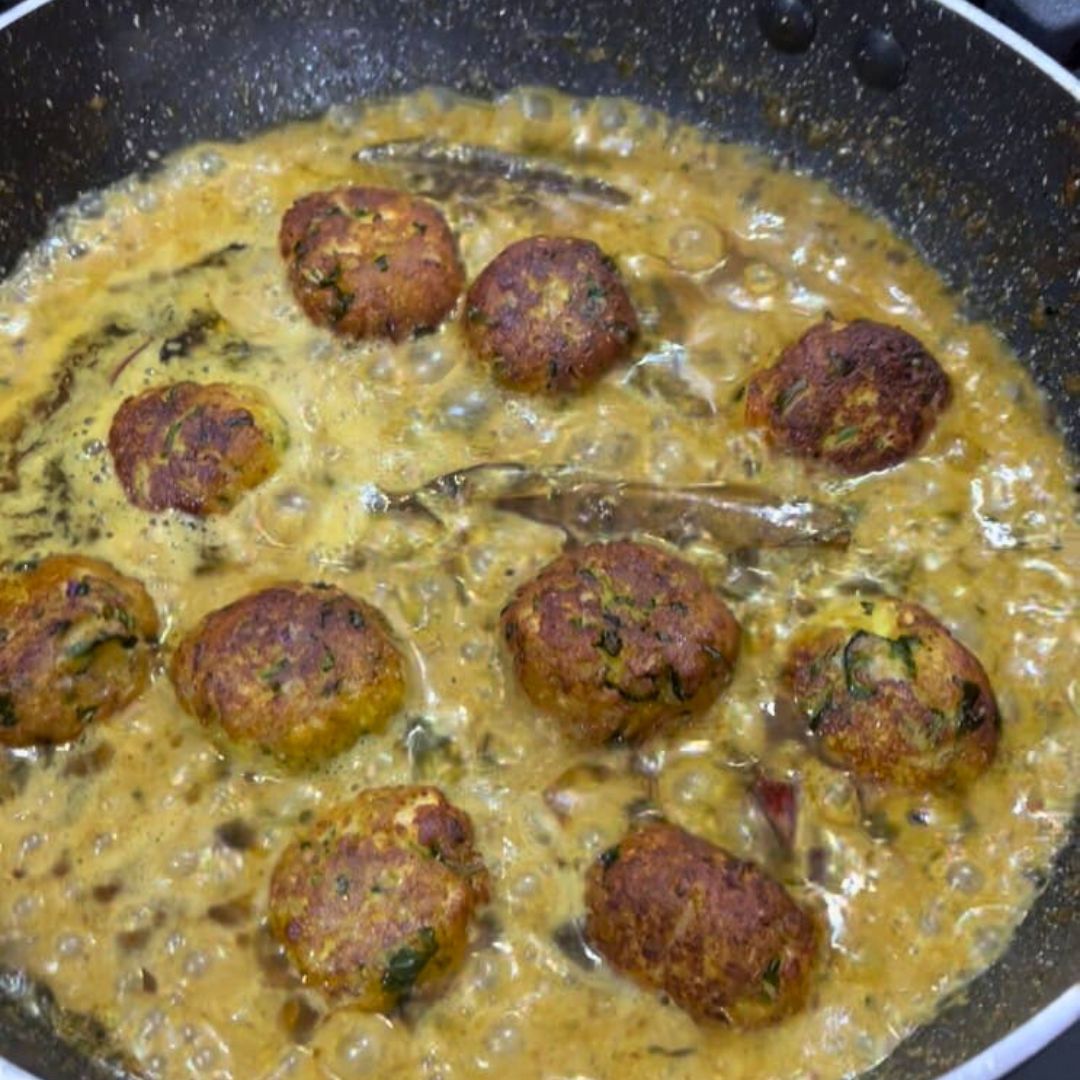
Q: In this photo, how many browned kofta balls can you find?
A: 10